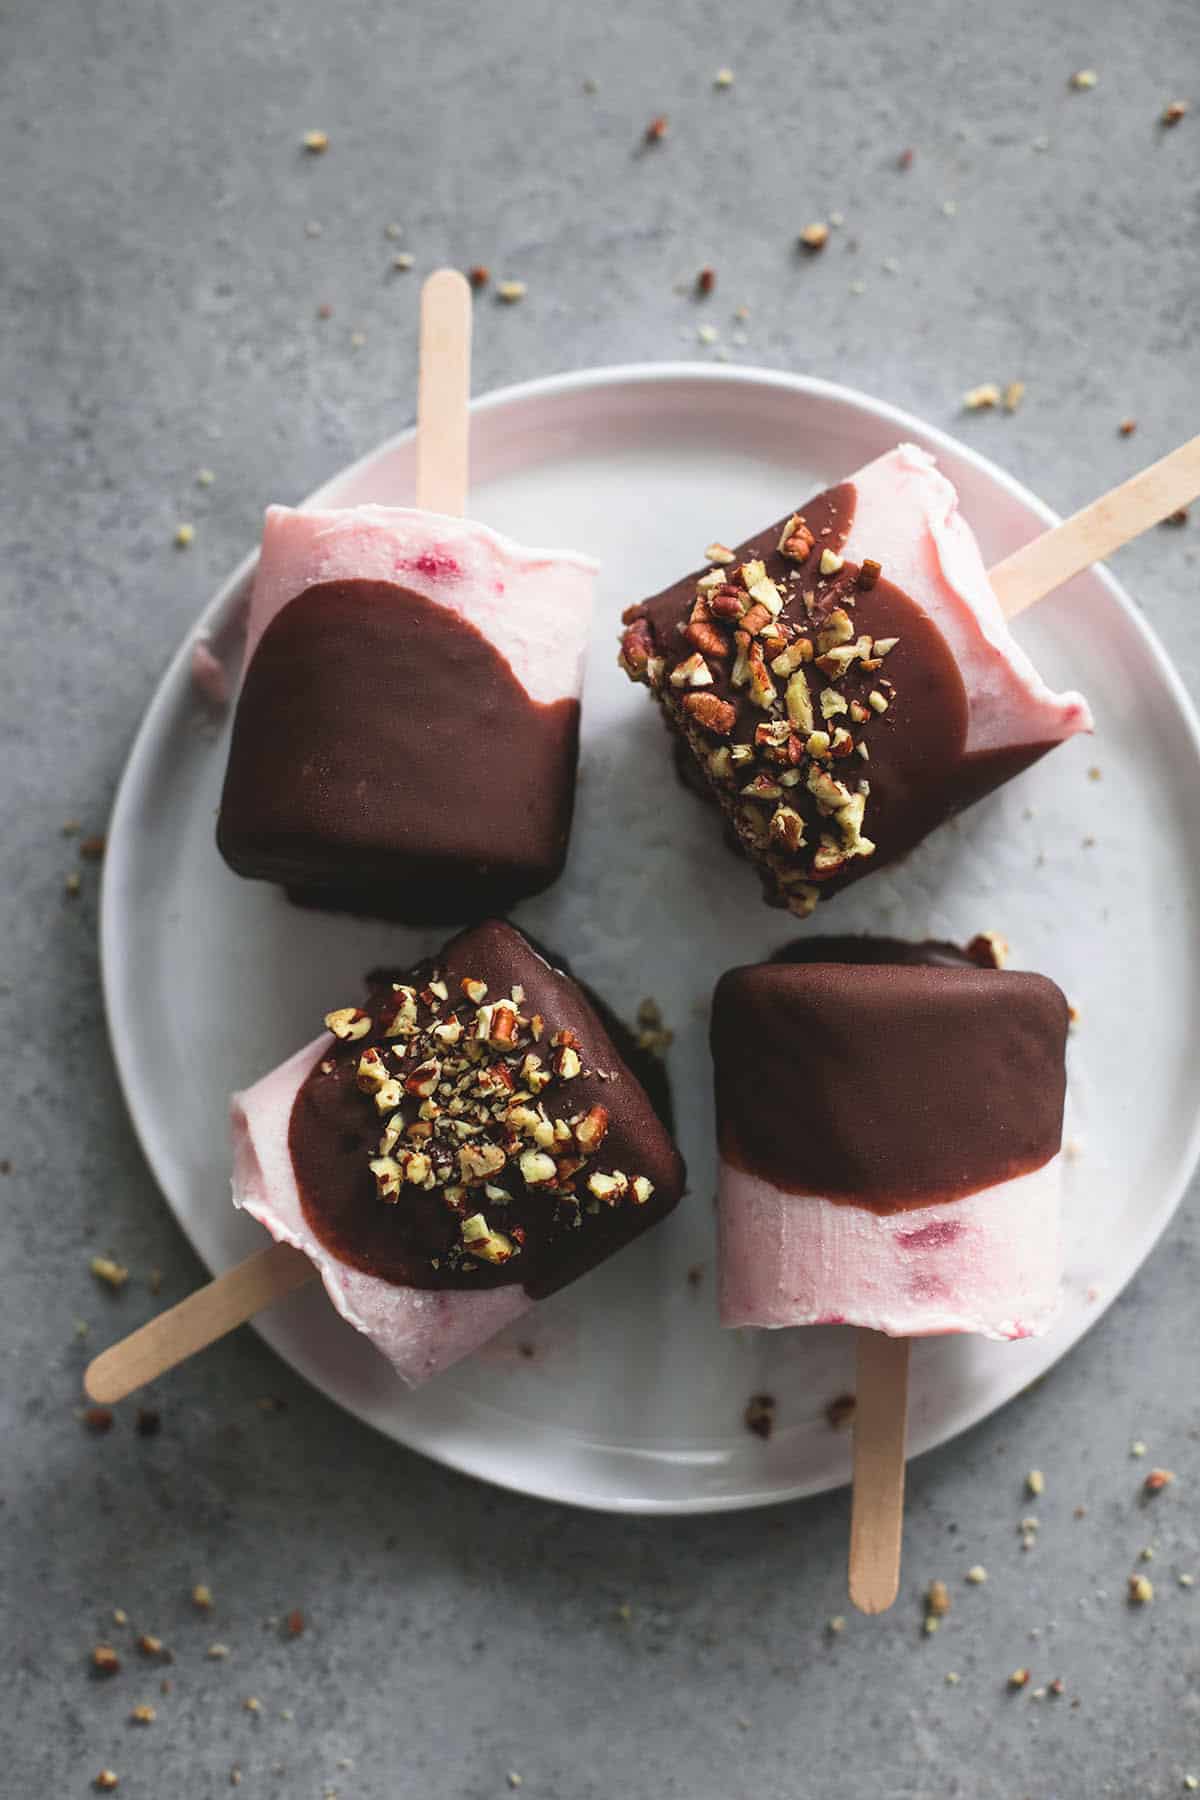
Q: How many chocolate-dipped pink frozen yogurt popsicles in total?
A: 4